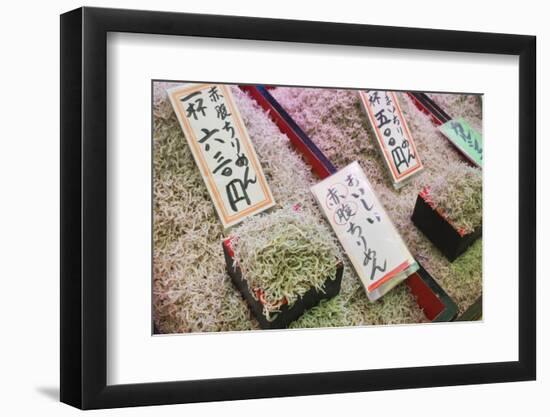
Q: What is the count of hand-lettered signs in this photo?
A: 4